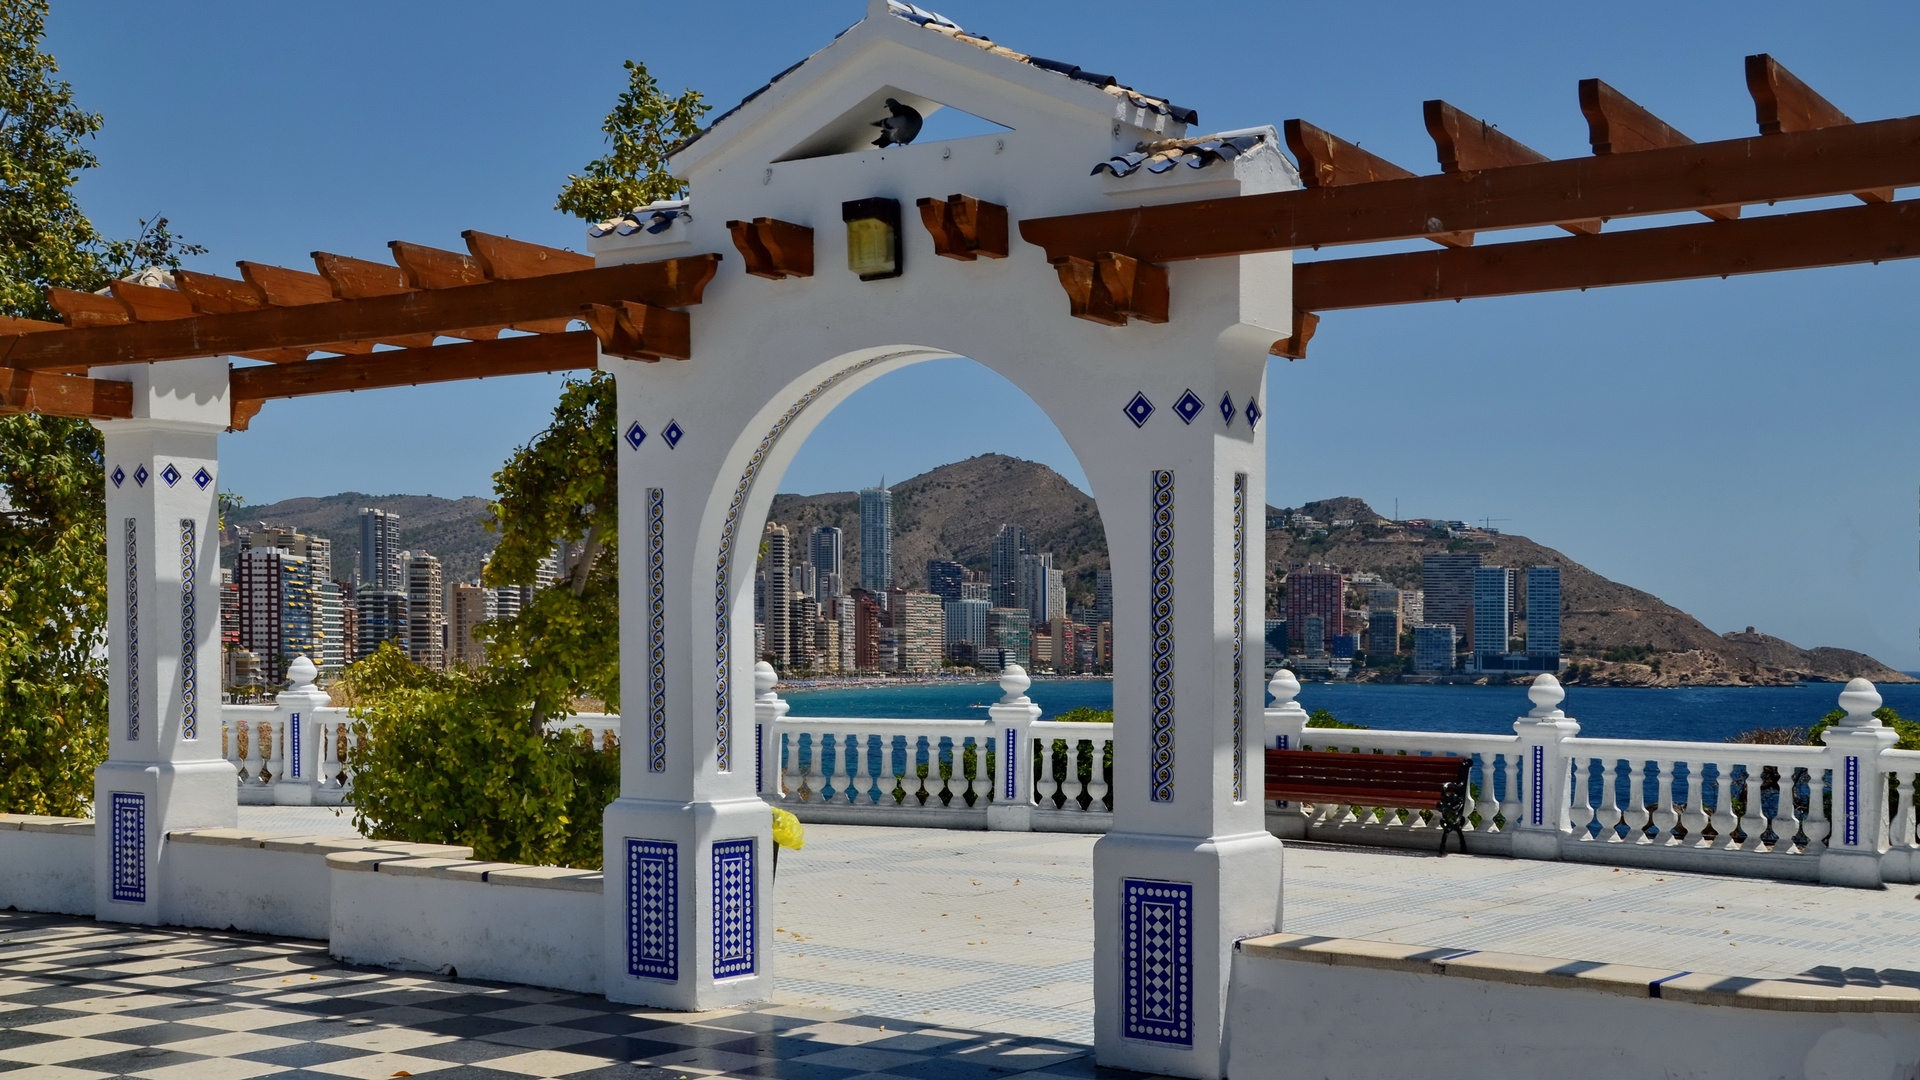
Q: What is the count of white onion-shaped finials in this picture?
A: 6